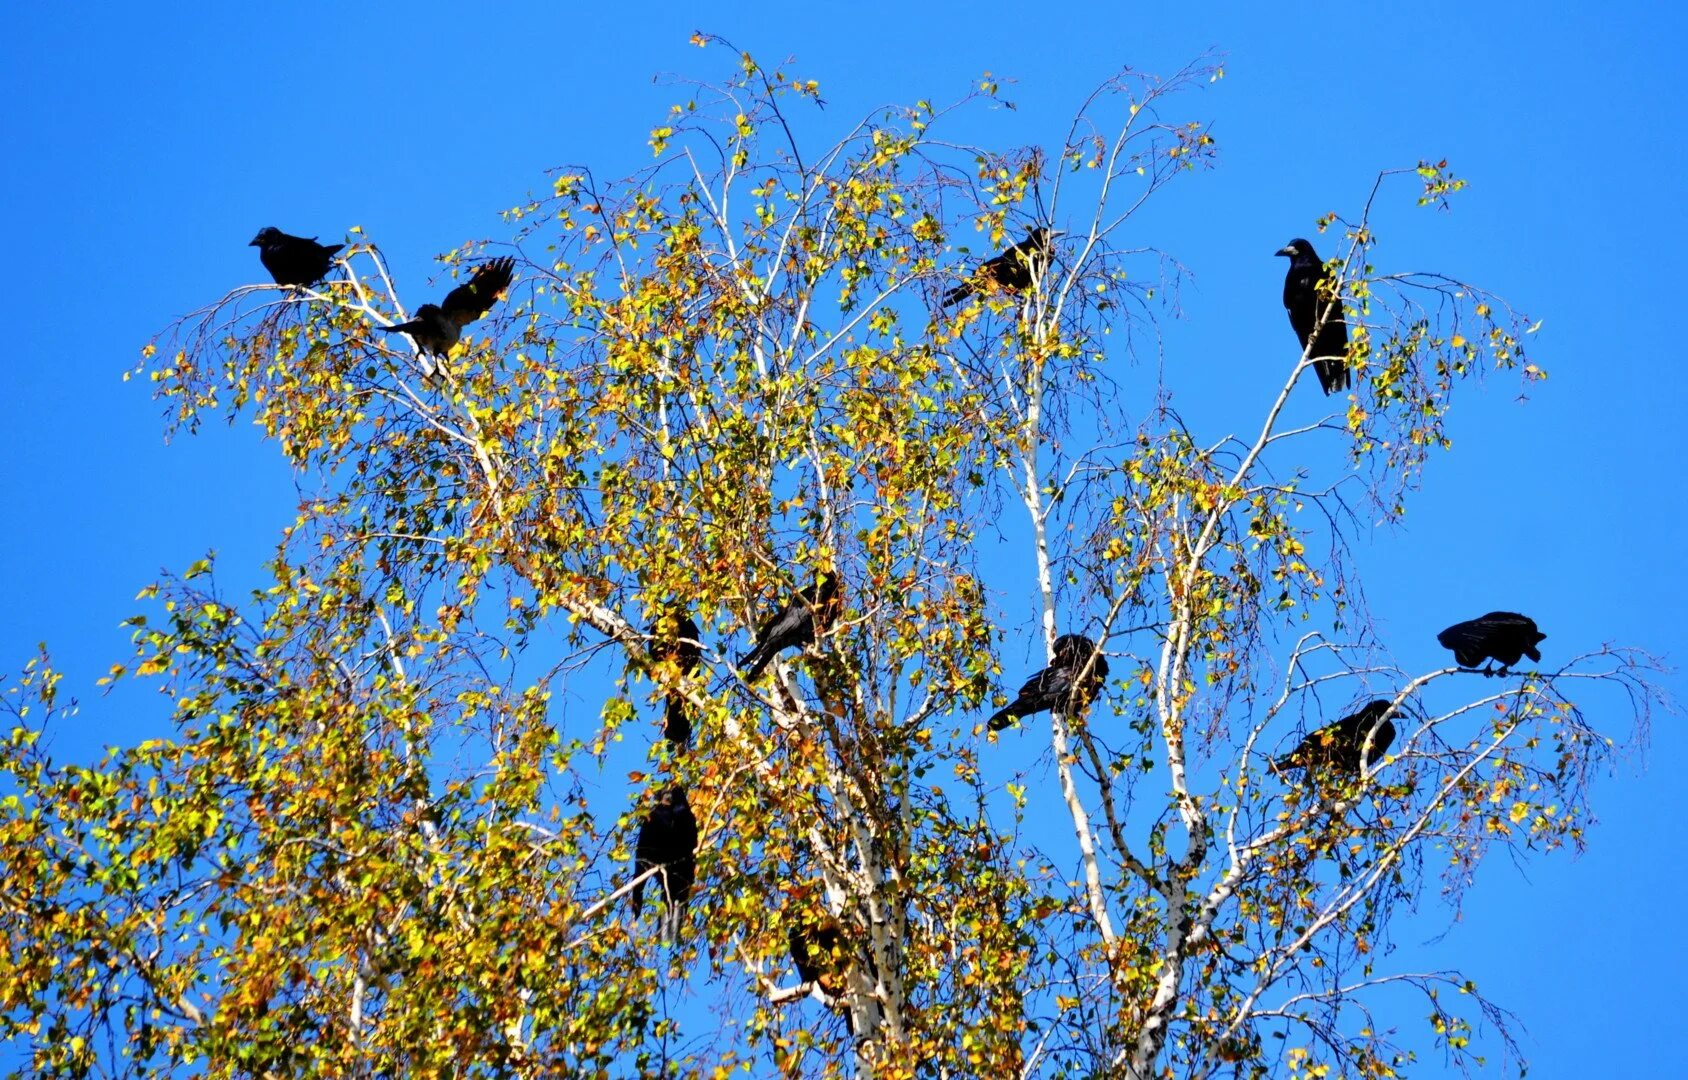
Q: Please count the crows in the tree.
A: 11